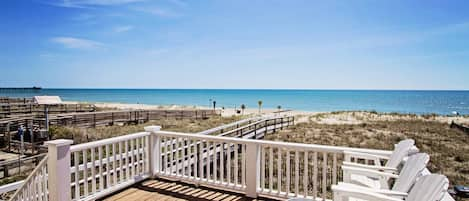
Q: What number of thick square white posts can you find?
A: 3